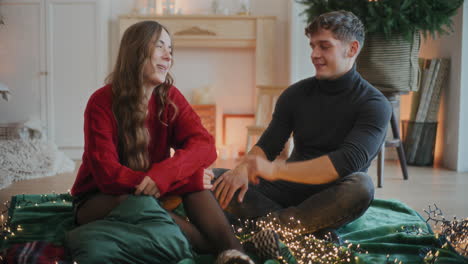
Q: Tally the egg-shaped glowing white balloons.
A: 0